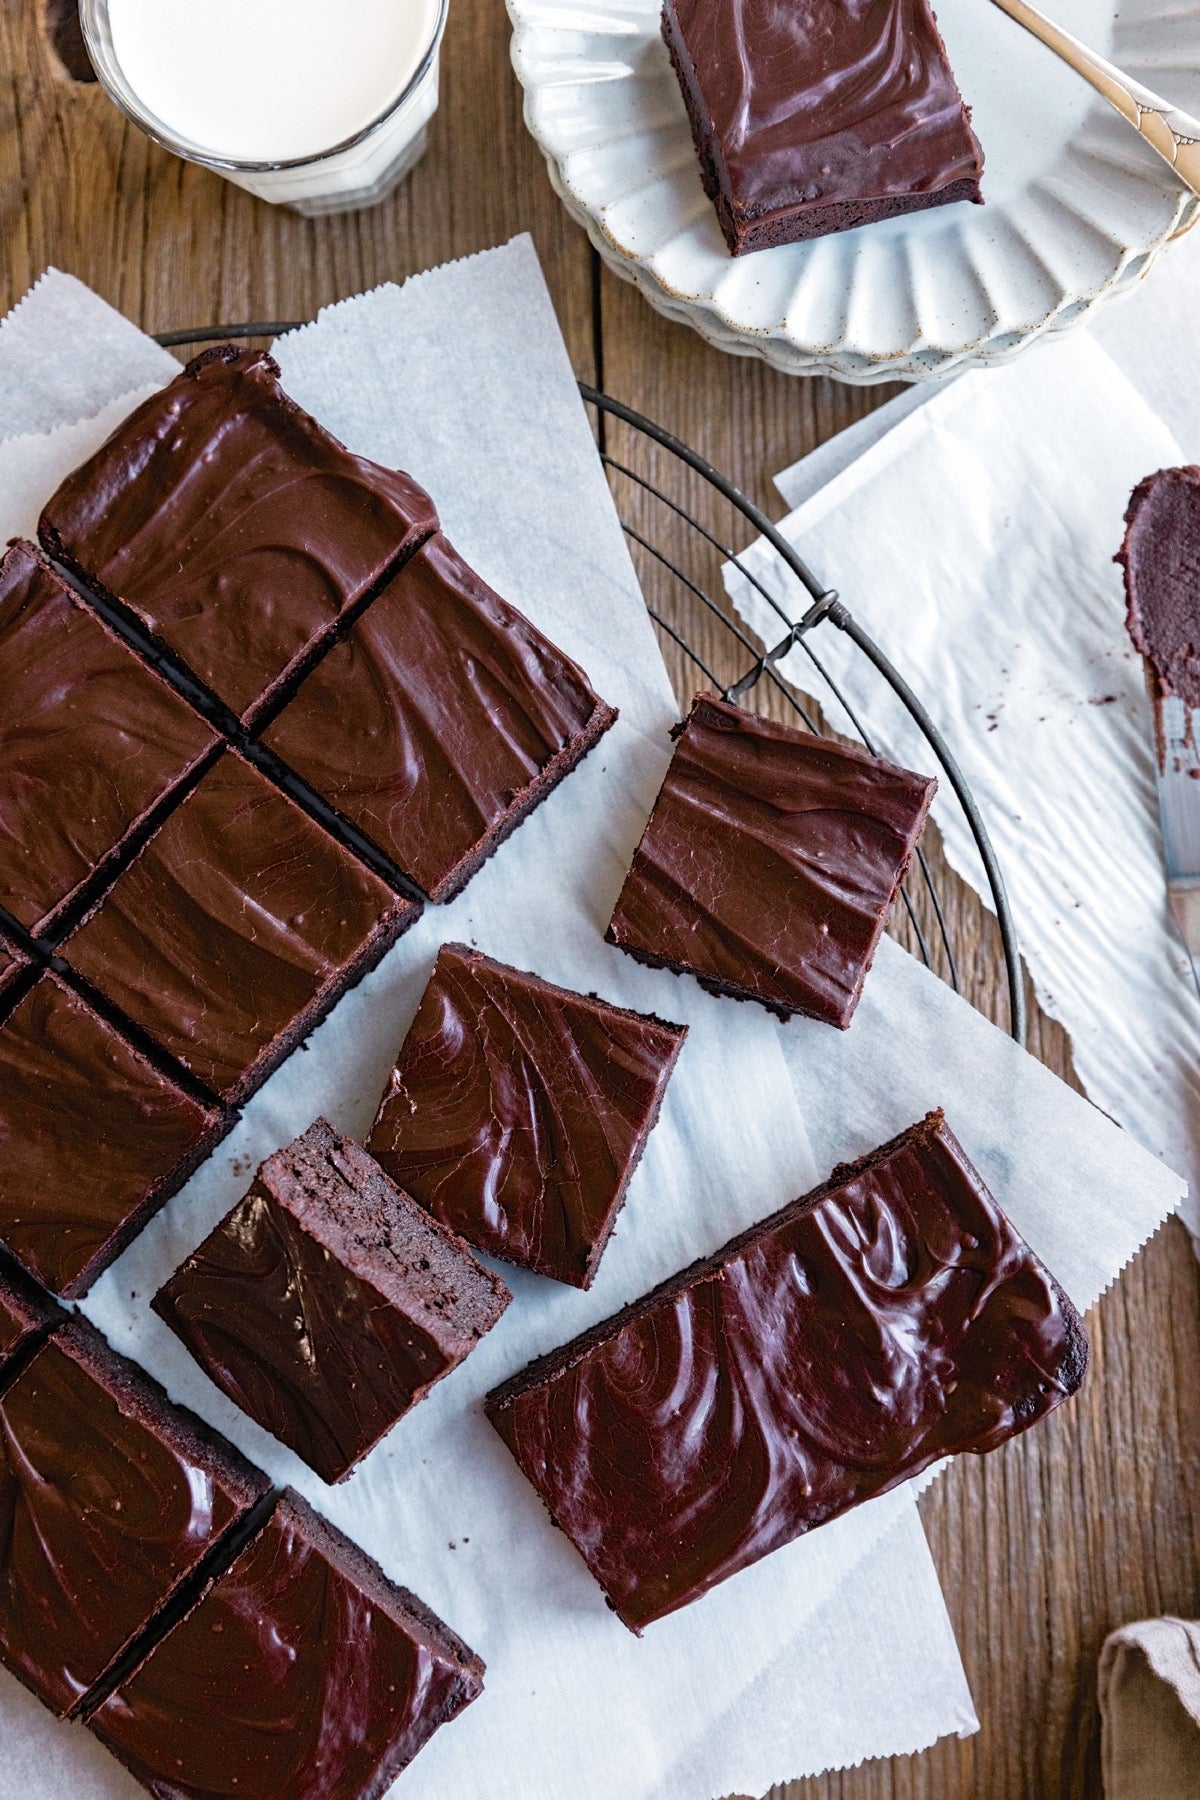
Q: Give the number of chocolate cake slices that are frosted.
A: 14